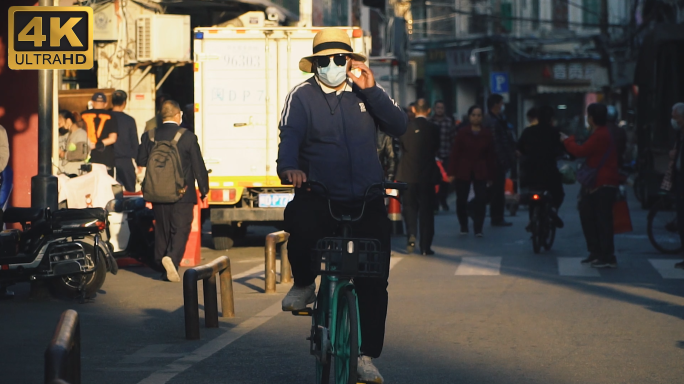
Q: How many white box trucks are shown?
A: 1